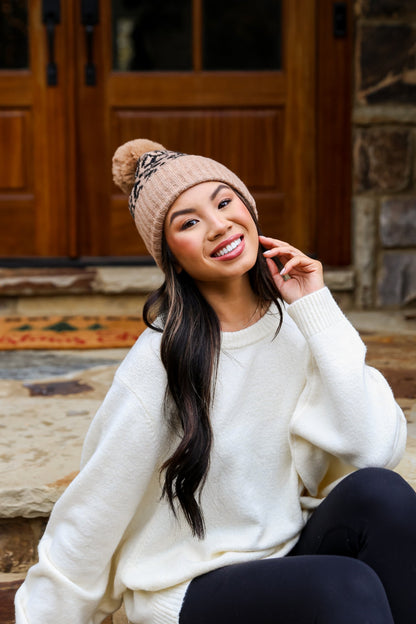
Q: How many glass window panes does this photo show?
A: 3